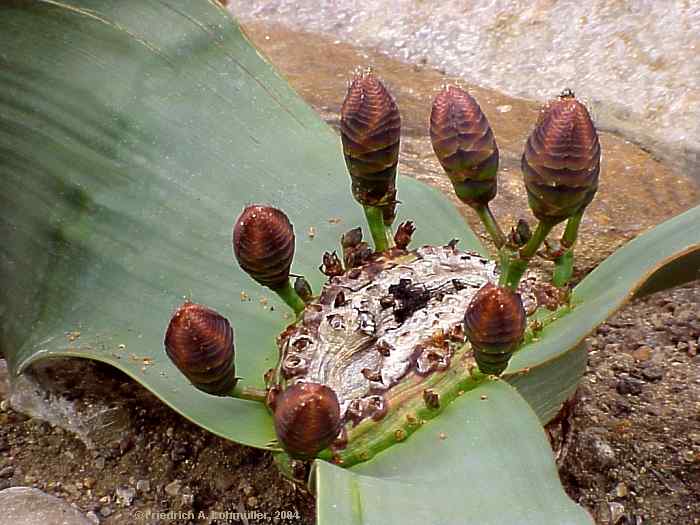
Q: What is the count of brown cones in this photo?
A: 7